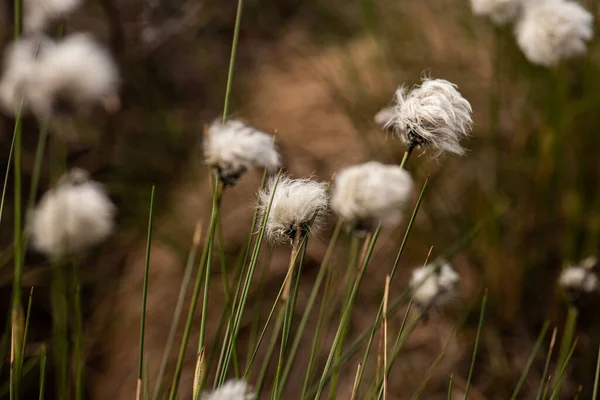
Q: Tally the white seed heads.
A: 13